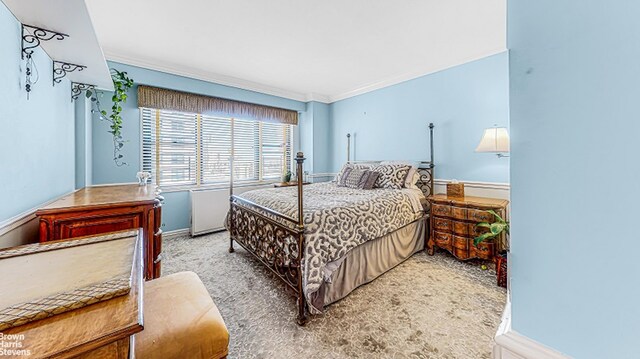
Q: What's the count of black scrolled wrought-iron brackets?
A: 3